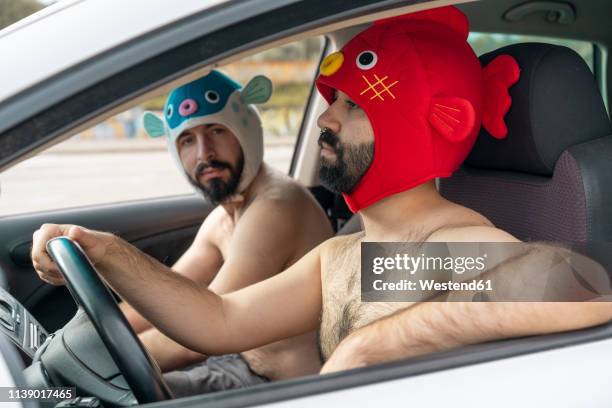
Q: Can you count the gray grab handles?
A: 1